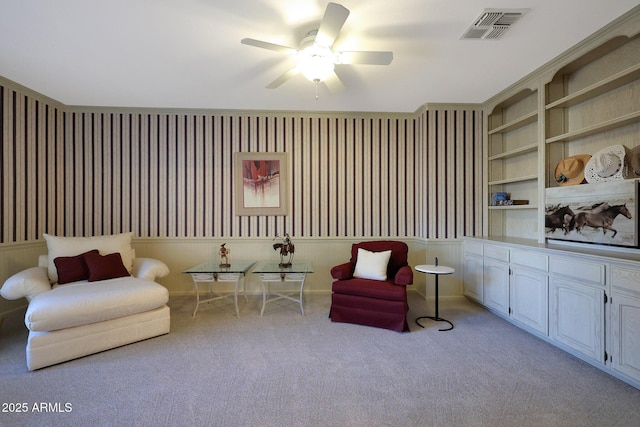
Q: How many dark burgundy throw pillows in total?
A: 2